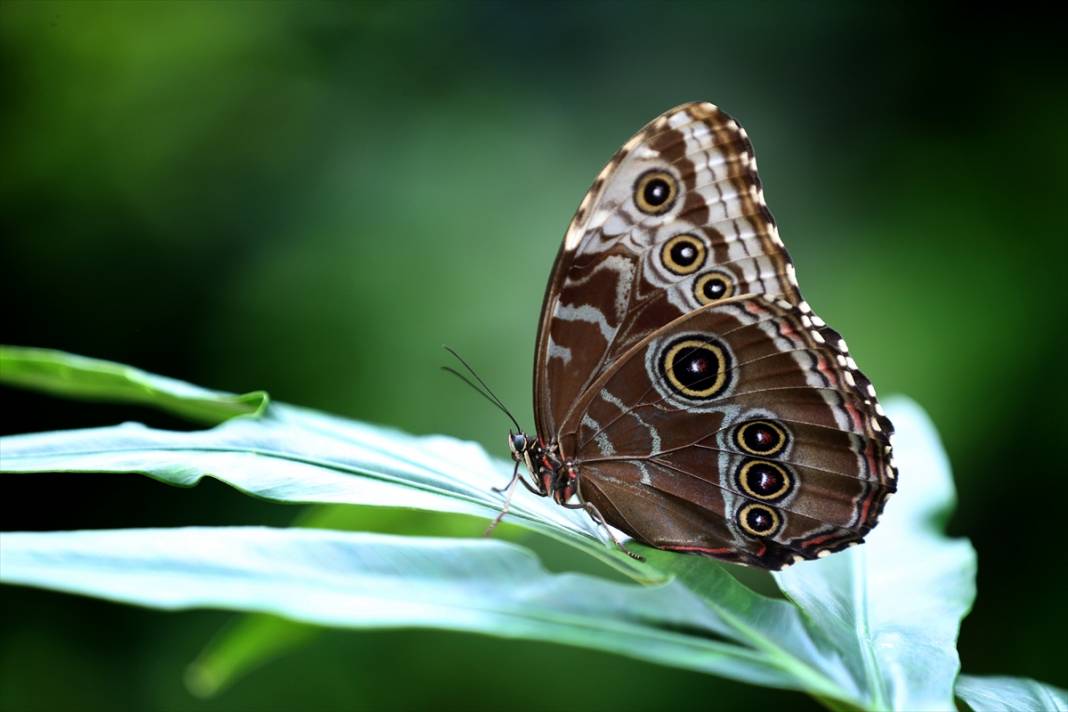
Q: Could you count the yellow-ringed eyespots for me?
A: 7